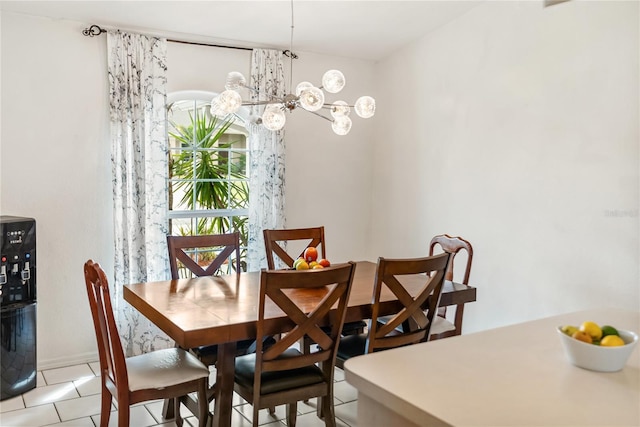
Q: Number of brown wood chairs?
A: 6